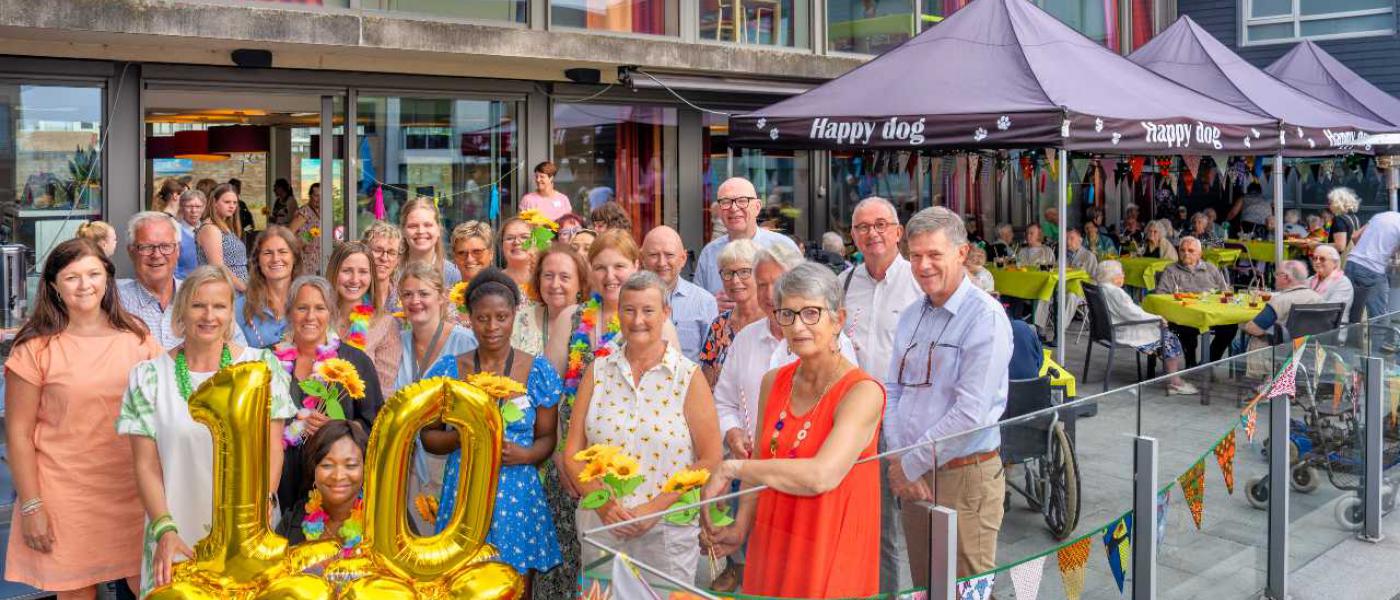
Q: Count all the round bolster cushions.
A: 0